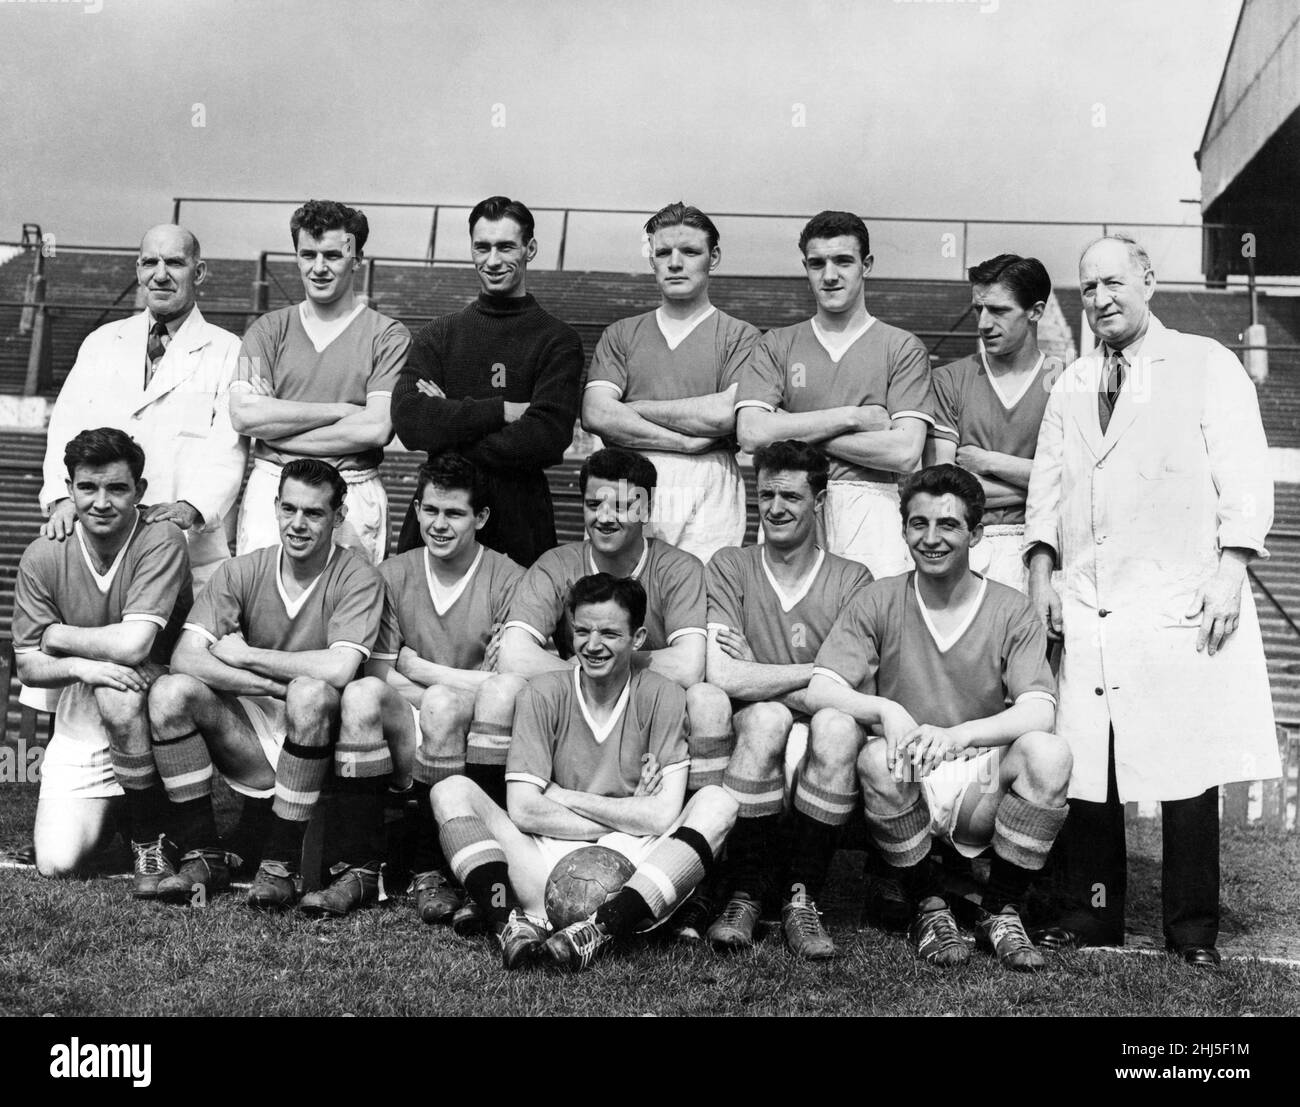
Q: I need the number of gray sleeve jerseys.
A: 11